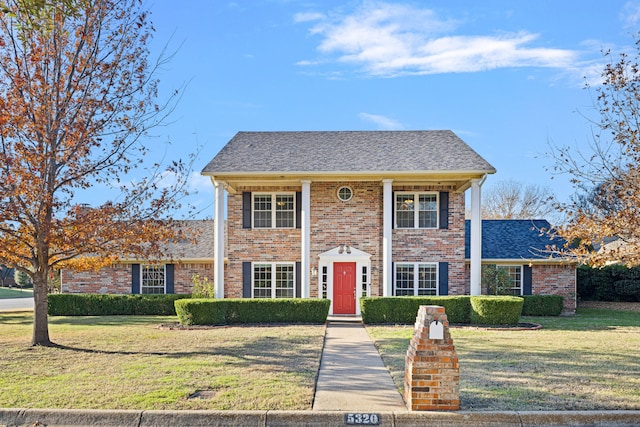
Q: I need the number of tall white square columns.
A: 4